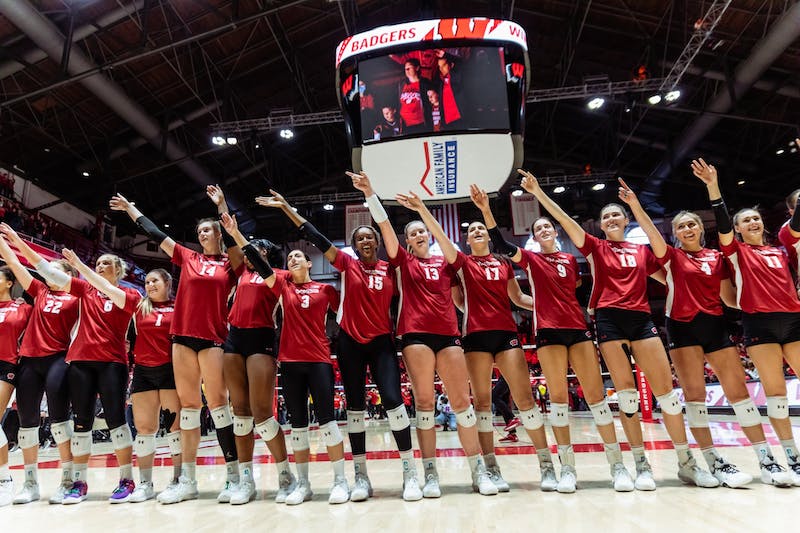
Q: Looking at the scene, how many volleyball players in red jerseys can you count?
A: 15